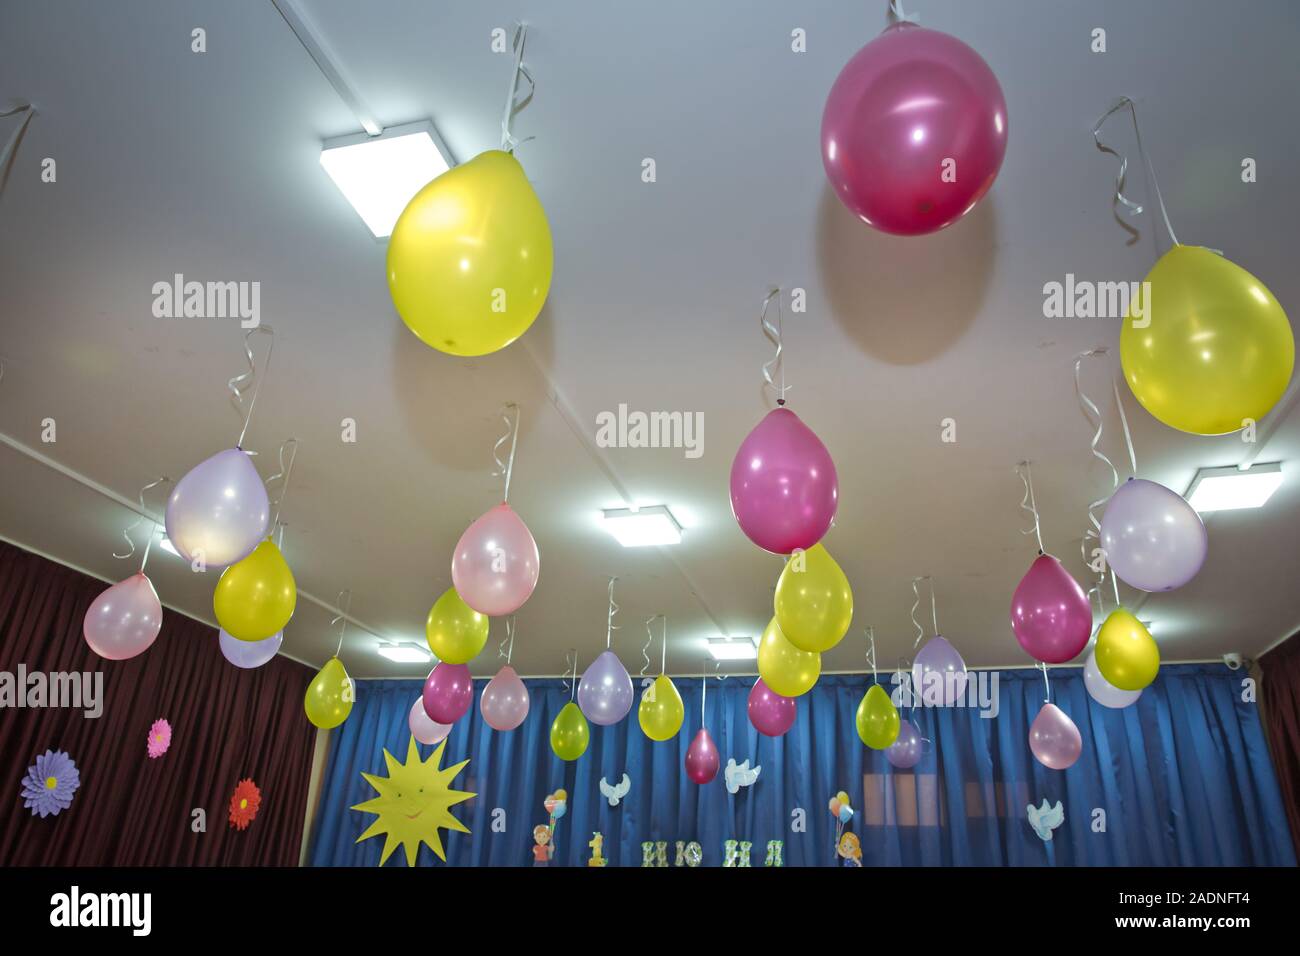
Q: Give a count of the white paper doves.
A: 3